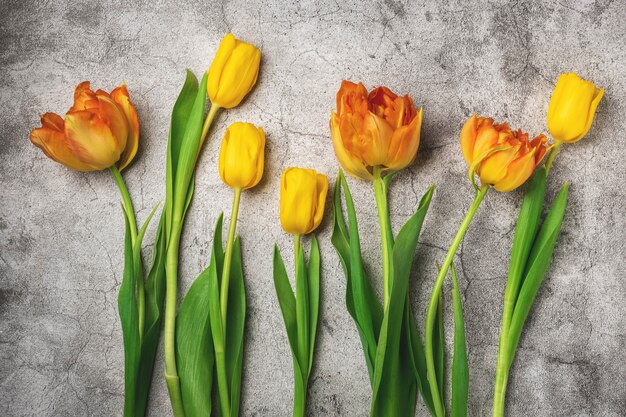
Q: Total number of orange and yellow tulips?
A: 7